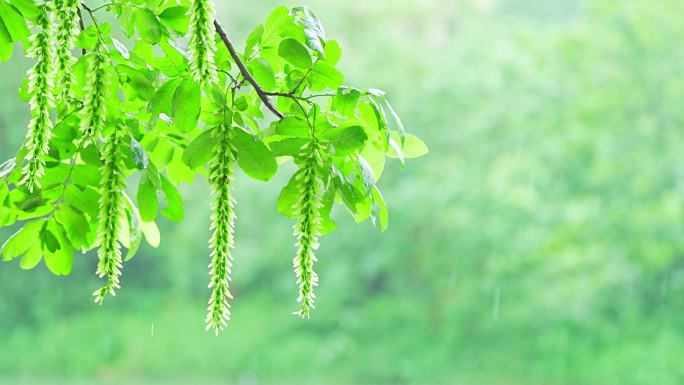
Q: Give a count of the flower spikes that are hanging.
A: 7